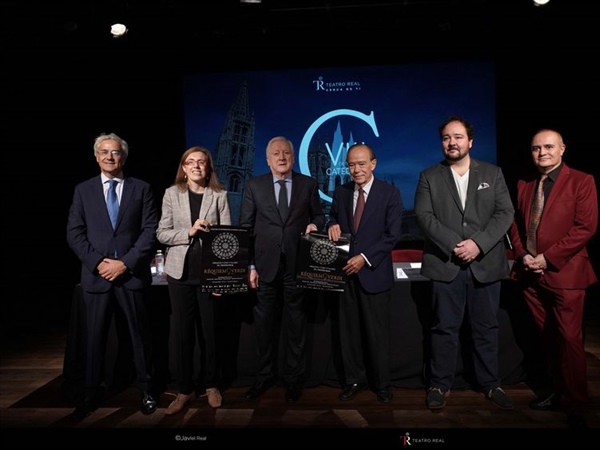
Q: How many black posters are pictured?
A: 2